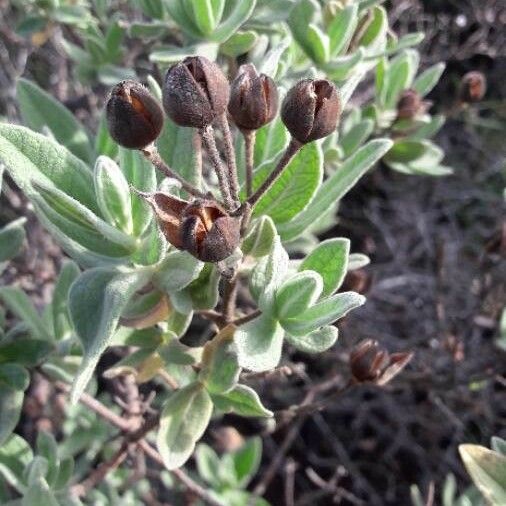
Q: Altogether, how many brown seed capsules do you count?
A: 8